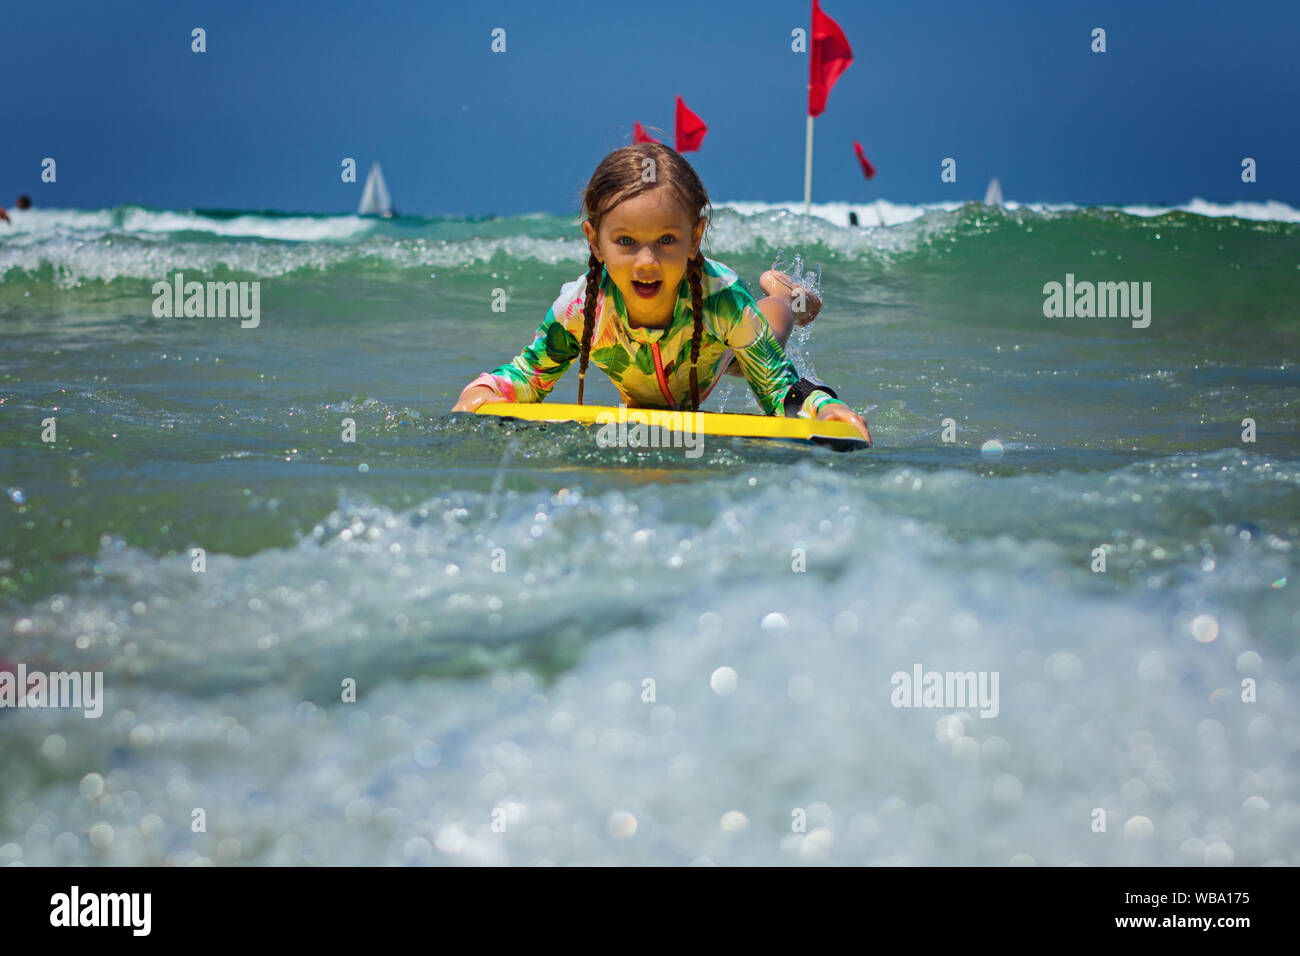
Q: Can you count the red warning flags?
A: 4